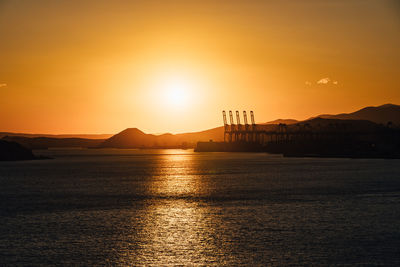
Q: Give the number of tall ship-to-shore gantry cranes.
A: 5